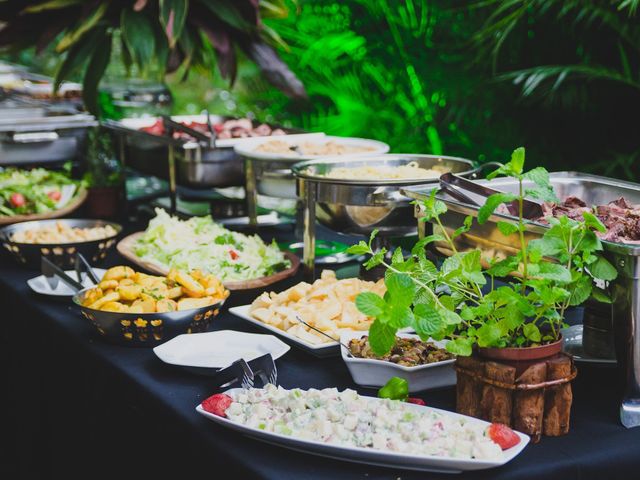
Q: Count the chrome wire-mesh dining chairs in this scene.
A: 0